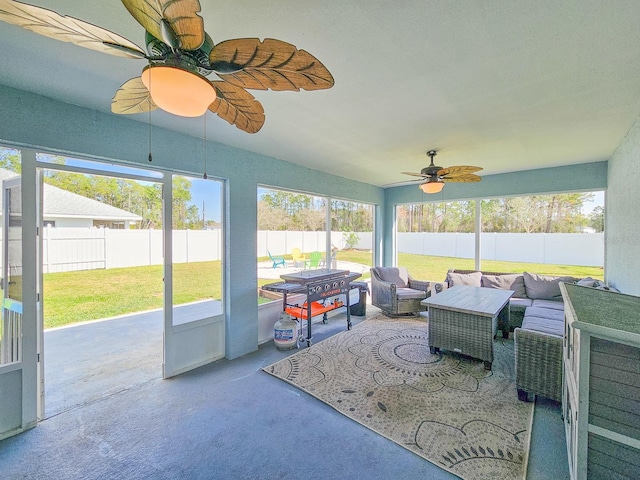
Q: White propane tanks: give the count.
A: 1